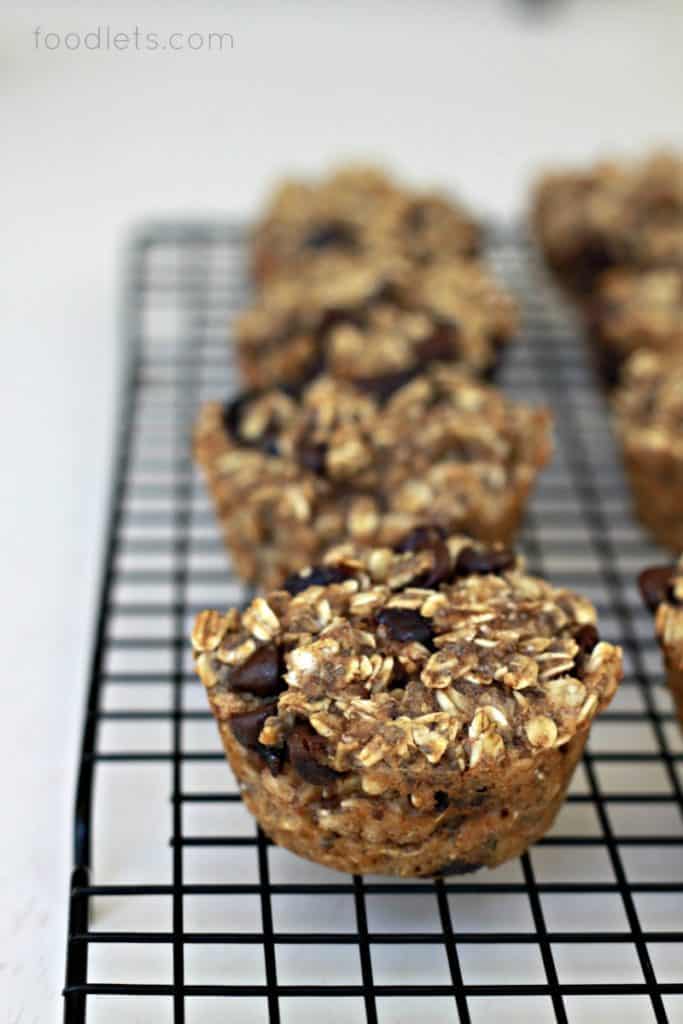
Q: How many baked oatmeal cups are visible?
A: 8